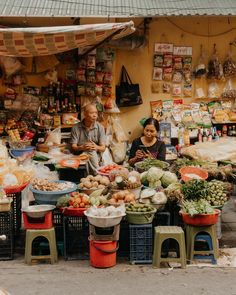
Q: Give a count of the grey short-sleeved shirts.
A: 1